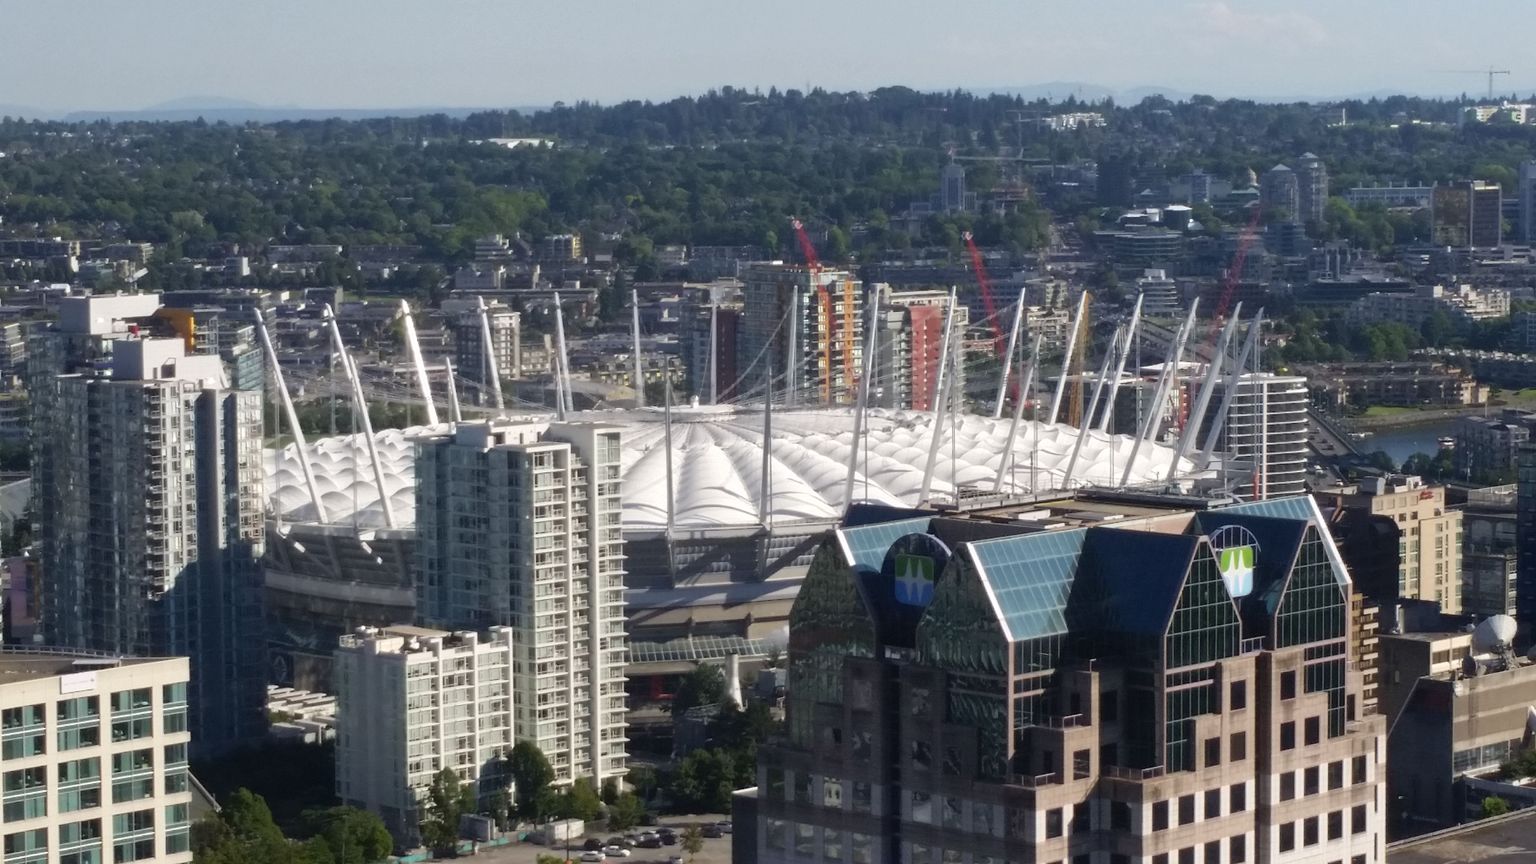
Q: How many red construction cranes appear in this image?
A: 3